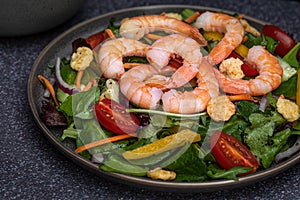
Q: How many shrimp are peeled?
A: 7